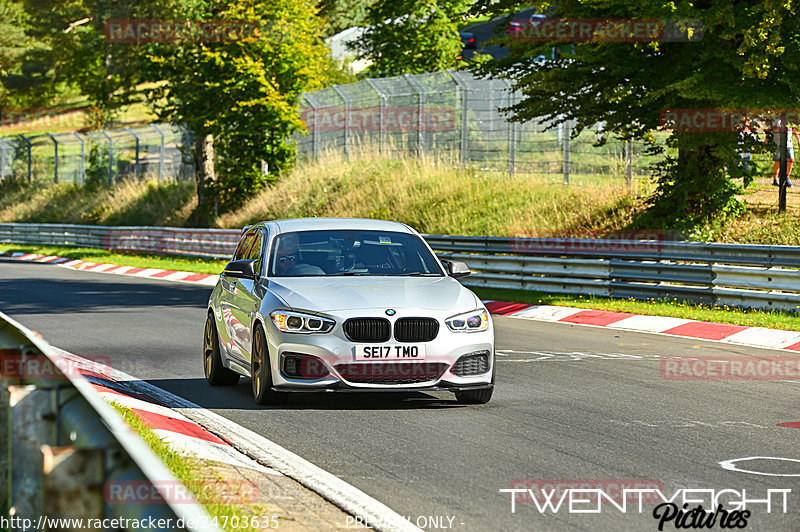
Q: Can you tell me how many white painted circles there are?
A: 1